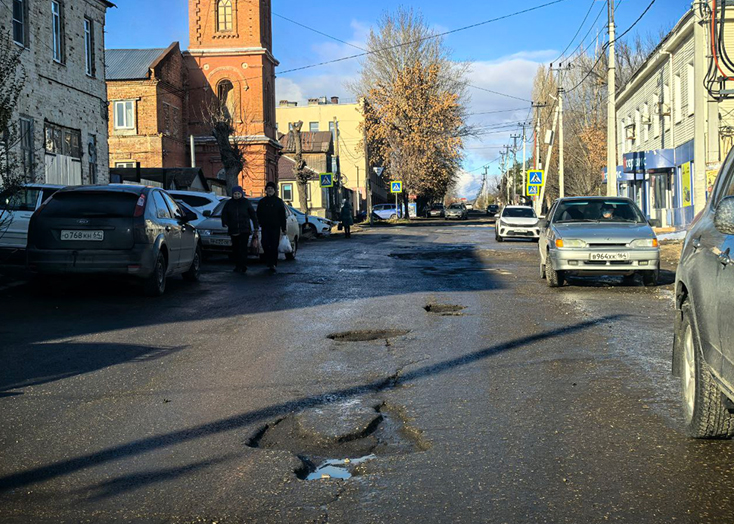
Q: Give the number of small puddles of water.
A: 1